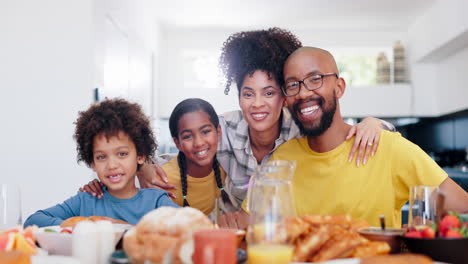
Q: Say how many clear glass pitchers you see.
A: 1